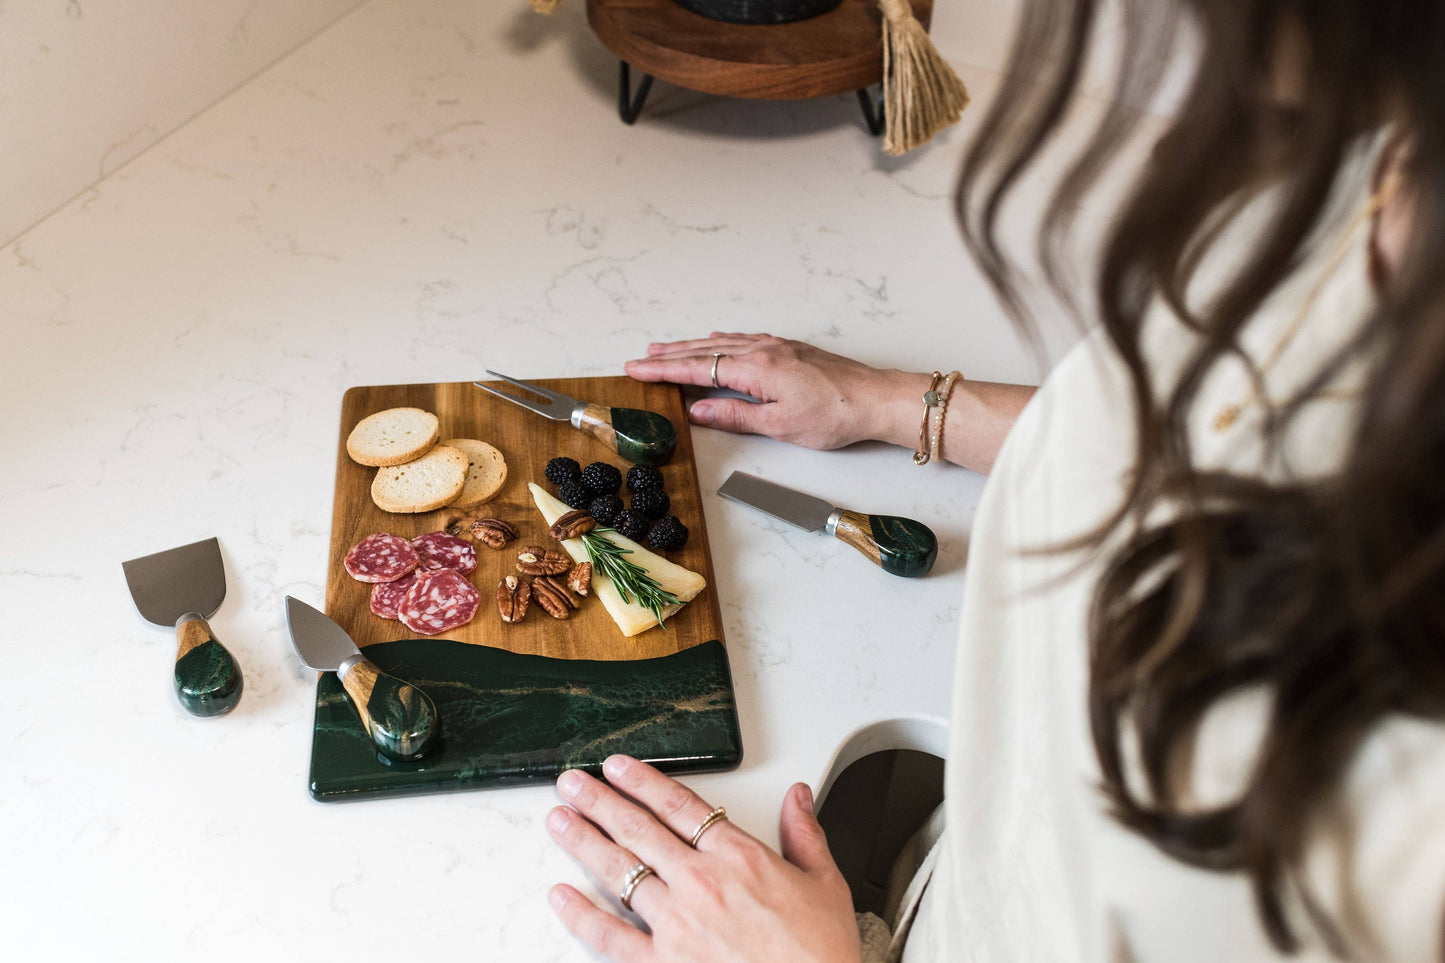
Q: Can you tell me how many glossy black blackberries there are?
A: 8